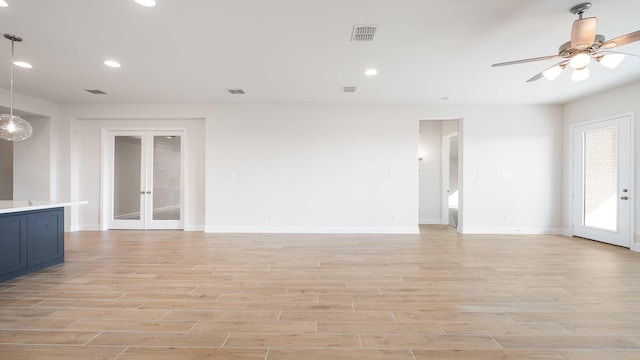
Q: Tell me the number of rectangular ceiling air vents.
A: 4